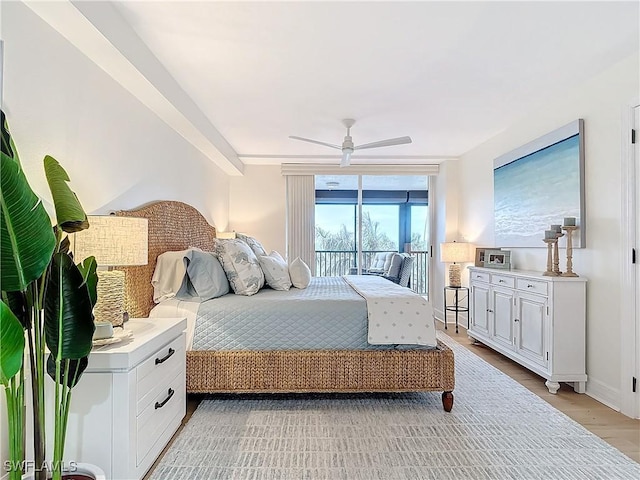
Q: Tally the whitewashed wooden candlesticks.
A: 3